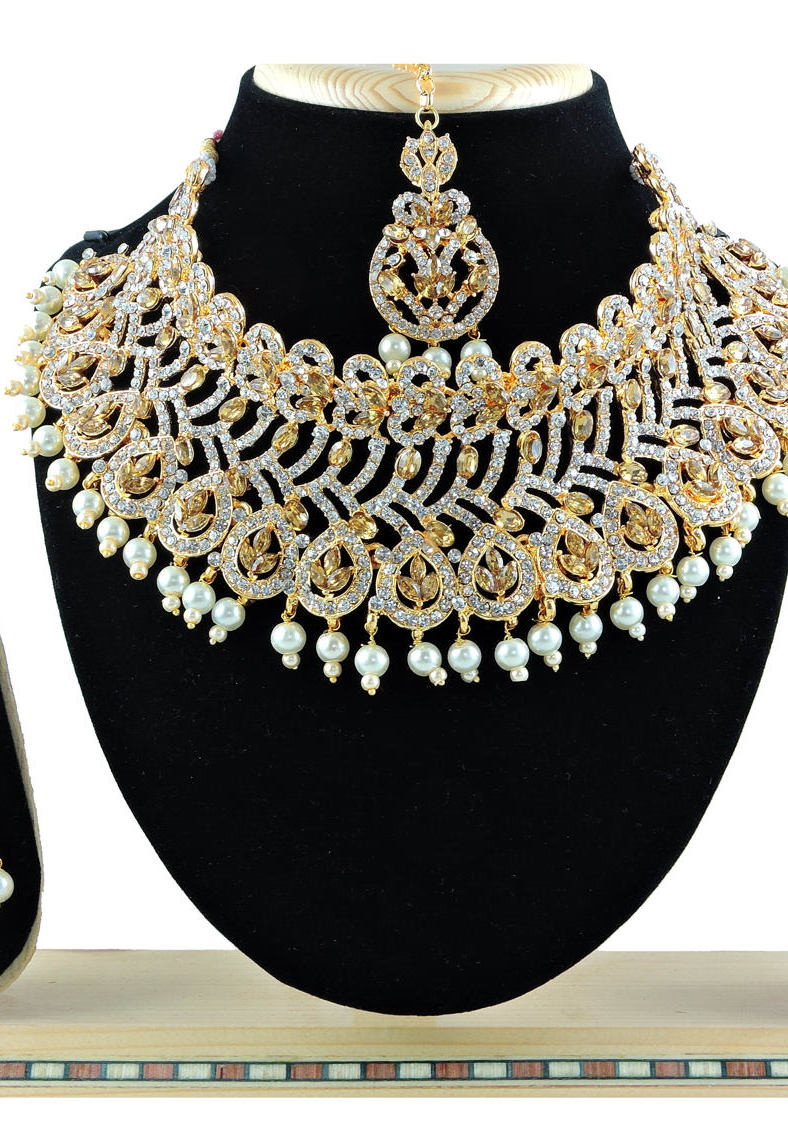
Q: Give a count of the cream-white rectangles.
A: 11